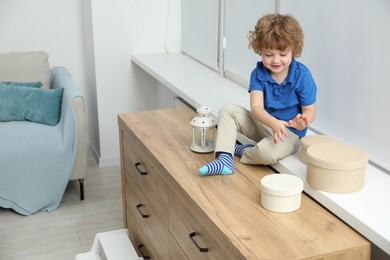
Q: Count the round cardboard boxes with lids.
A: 3